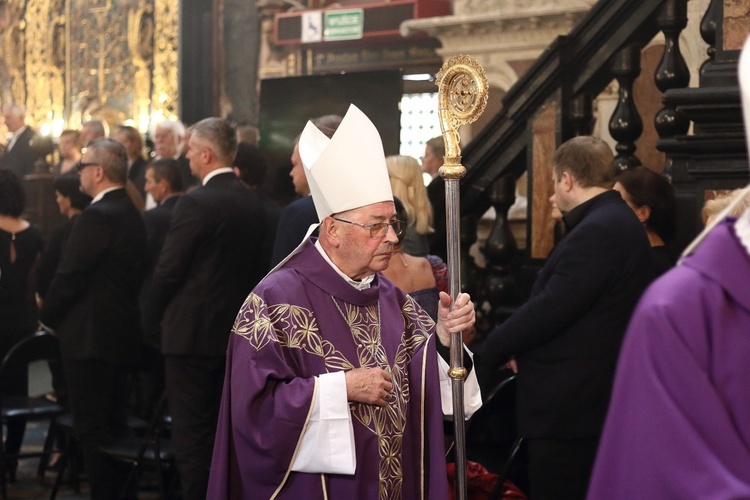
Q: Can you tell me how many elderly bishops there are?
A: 1